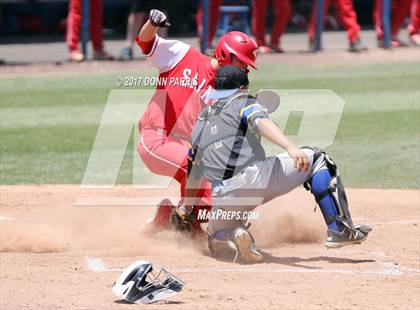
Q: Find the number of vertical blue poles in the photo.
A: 4